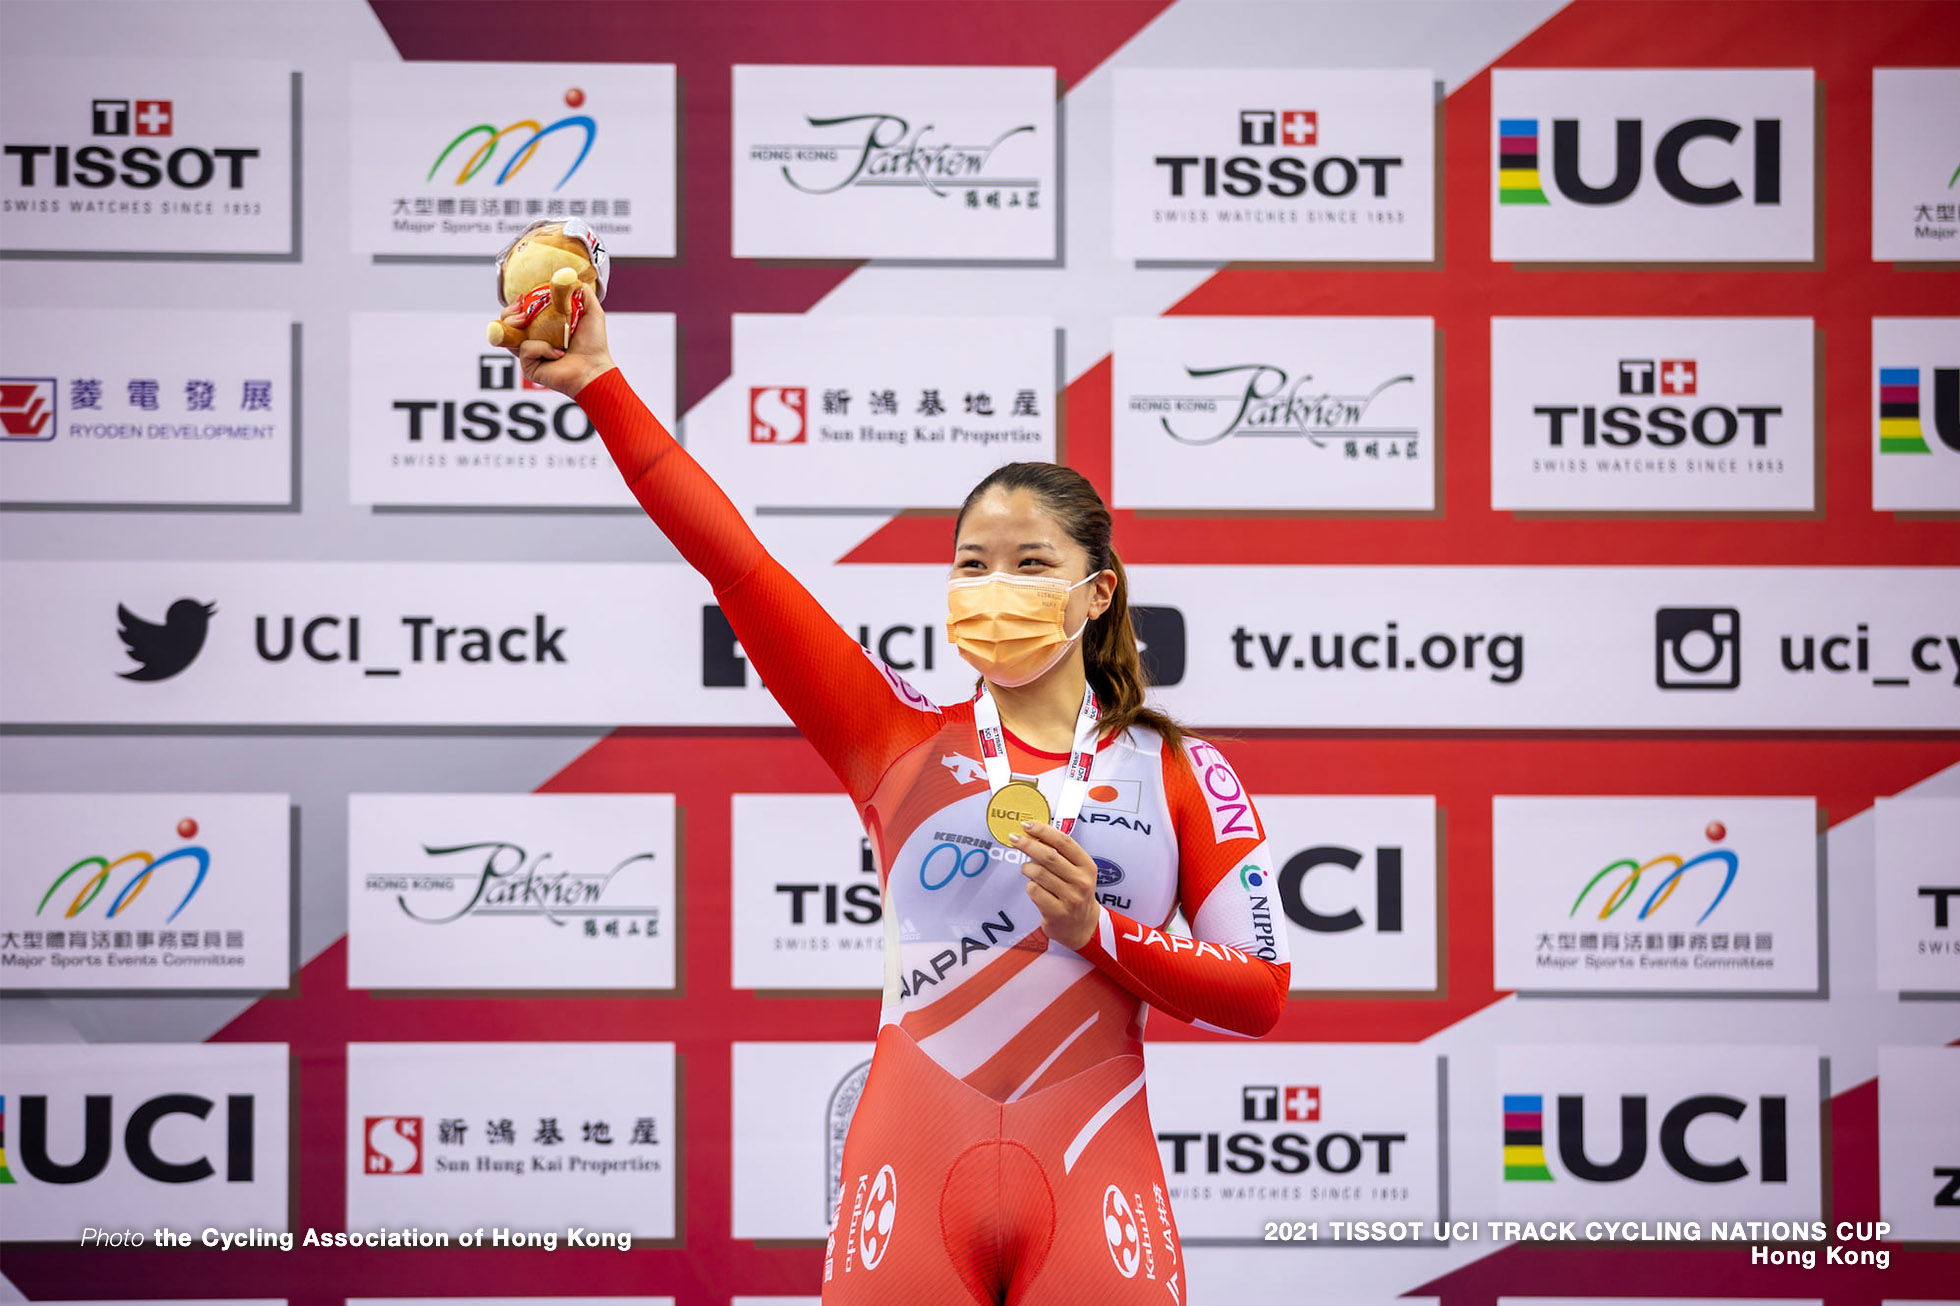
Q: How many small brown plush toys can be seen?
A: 1